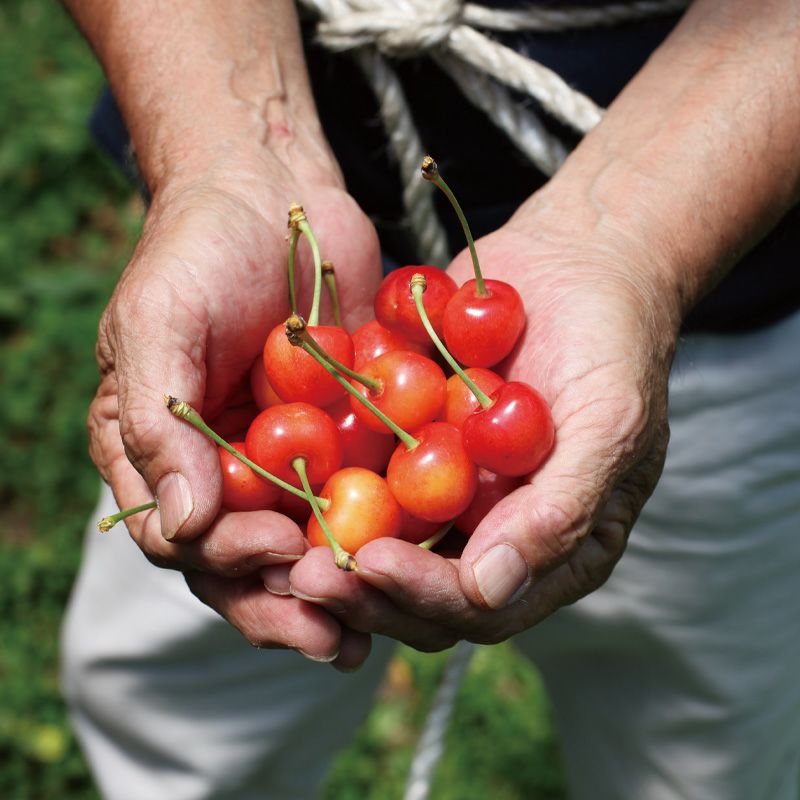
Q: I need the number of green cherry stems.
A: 11